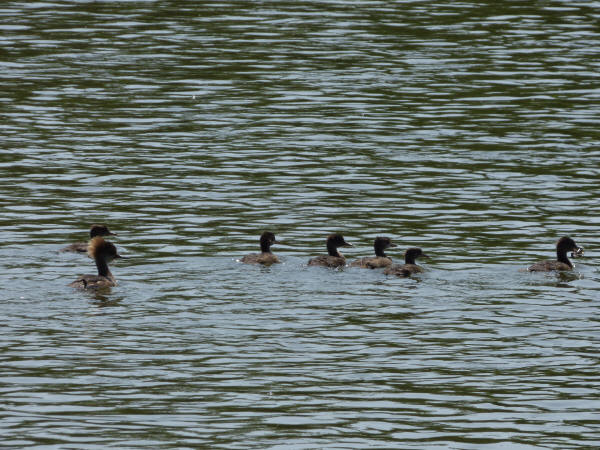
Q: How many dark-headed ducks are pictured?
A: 6